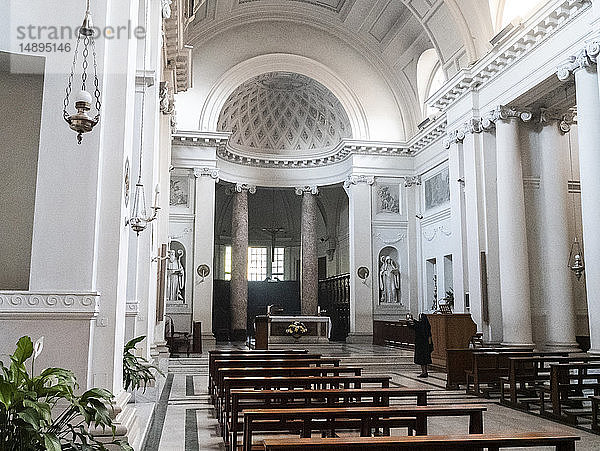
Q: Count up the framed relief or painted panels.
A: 3